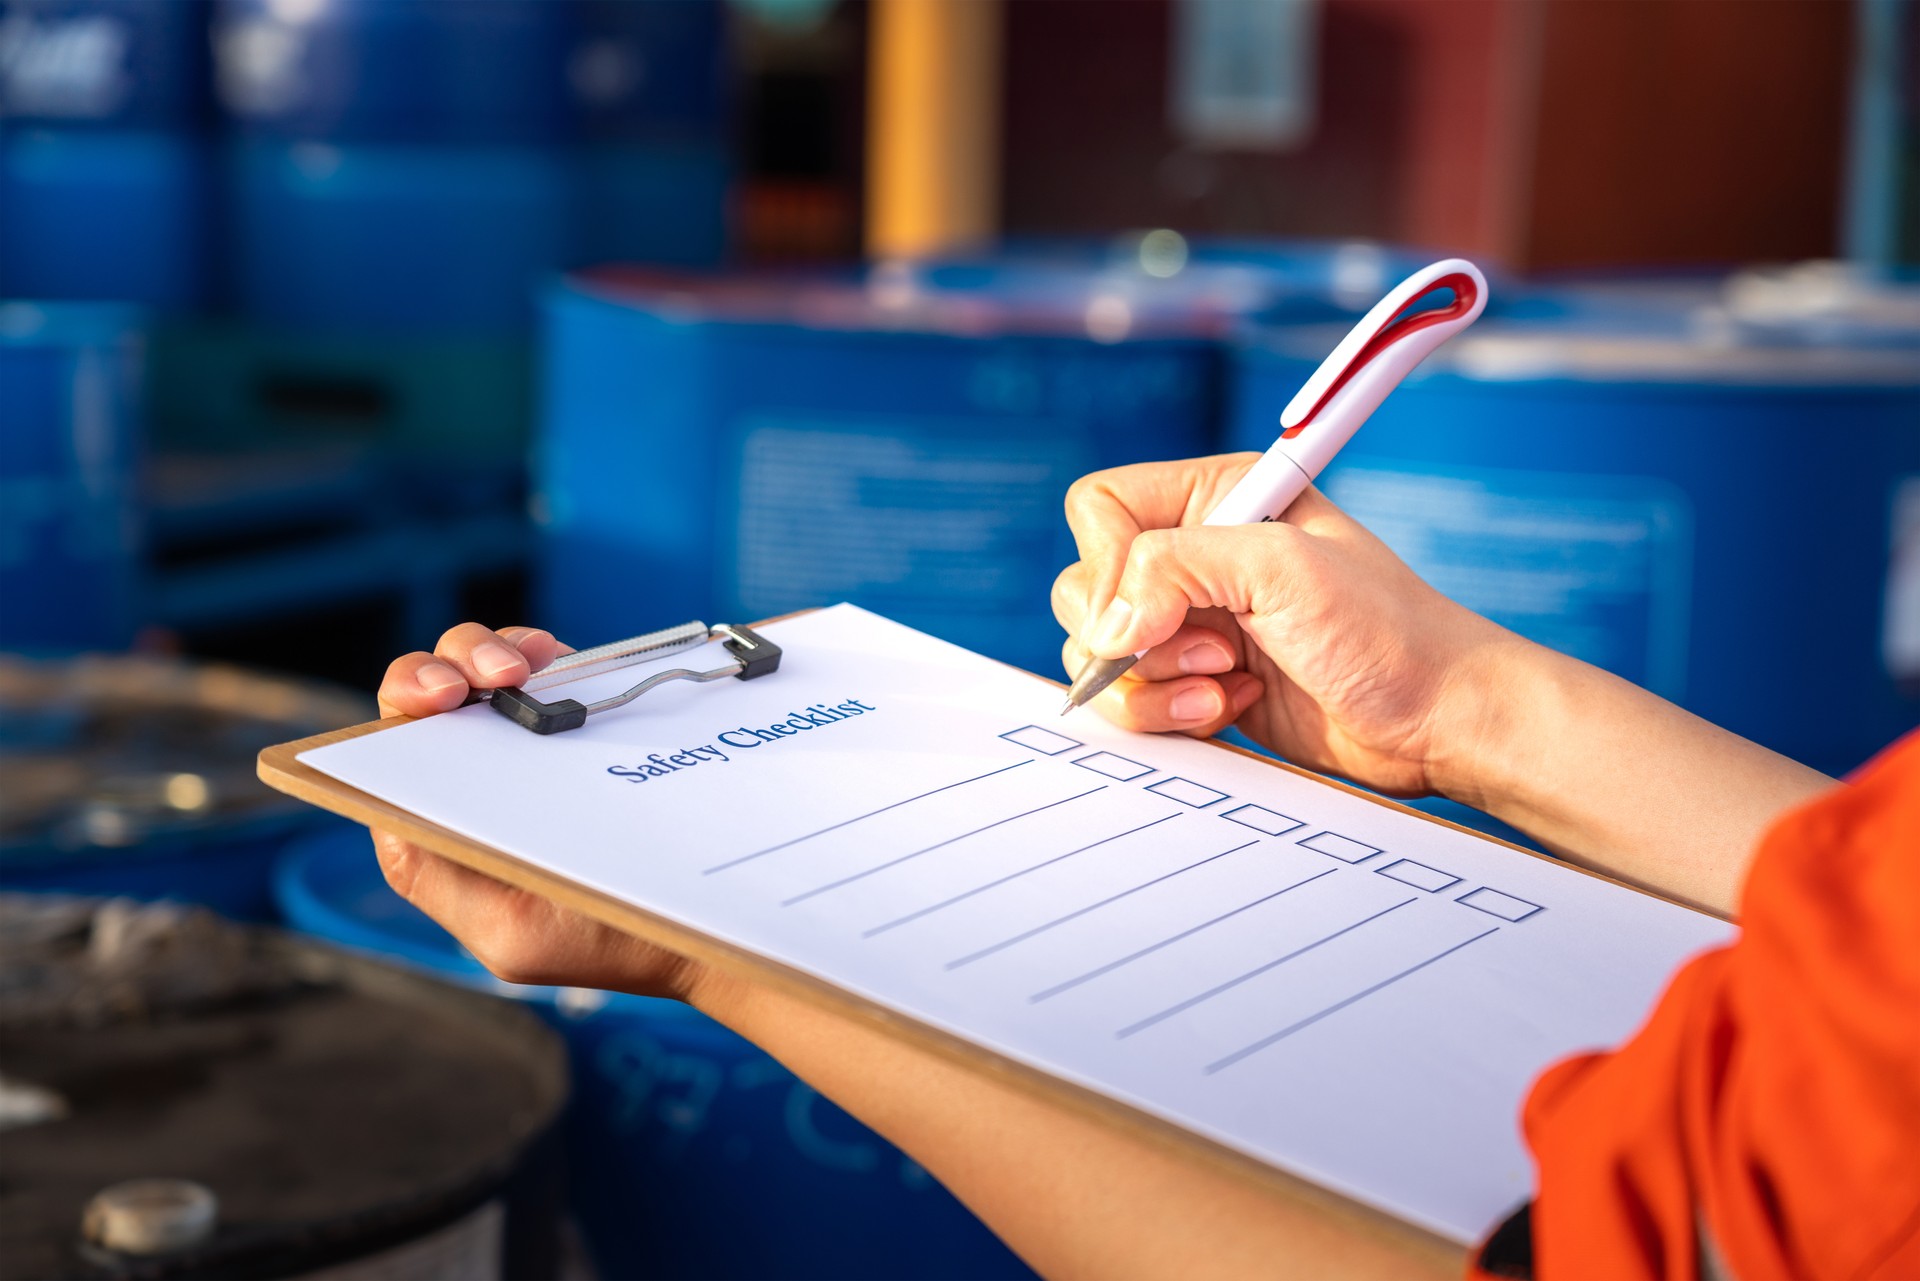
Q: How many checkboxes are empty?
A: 7